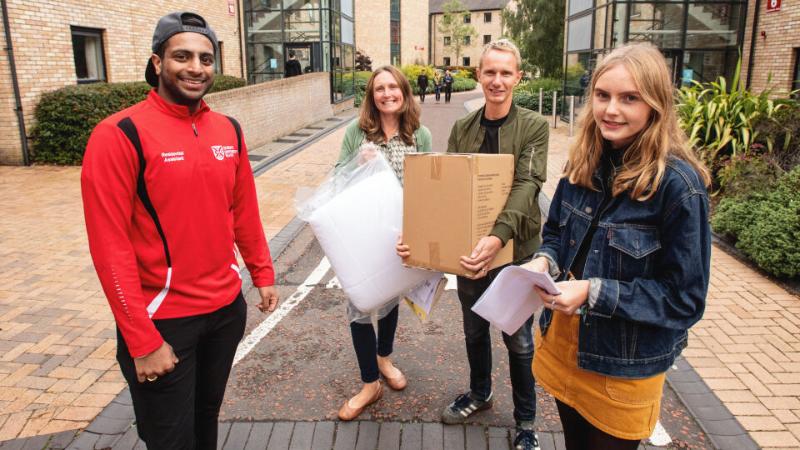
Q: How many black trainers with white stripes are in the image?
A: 2